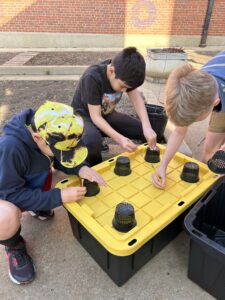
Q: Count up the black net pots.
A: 6